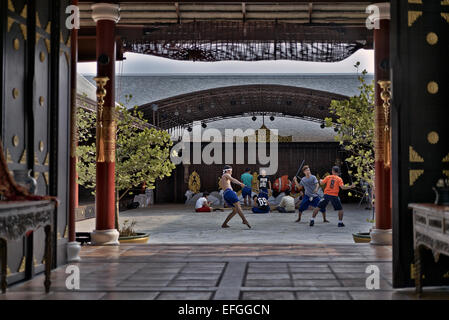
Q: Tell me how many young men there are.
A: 8